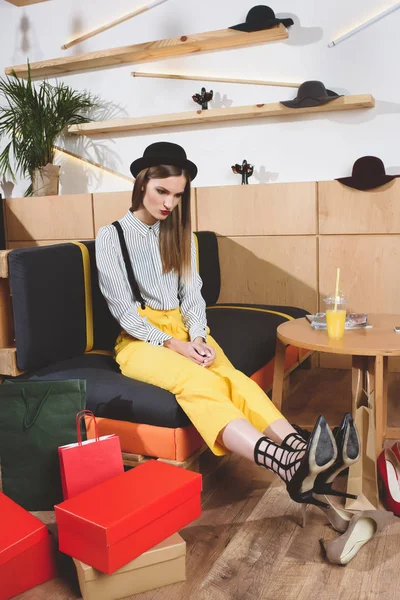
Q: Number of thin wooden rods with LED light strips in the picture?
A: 4